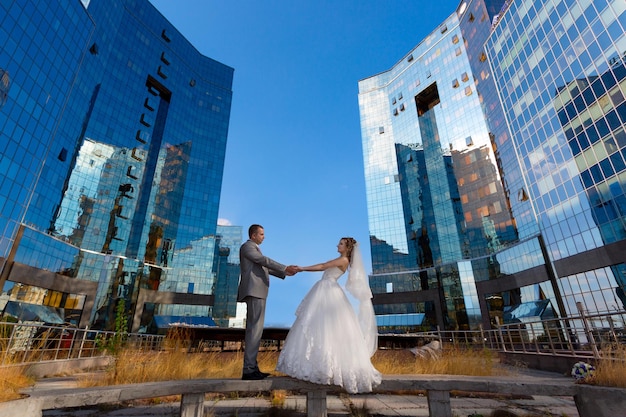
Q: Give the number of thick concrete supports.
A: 3